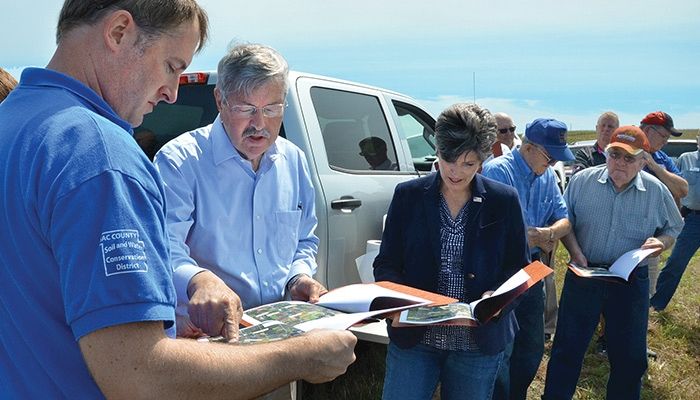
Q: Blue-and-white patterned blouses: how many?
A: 1